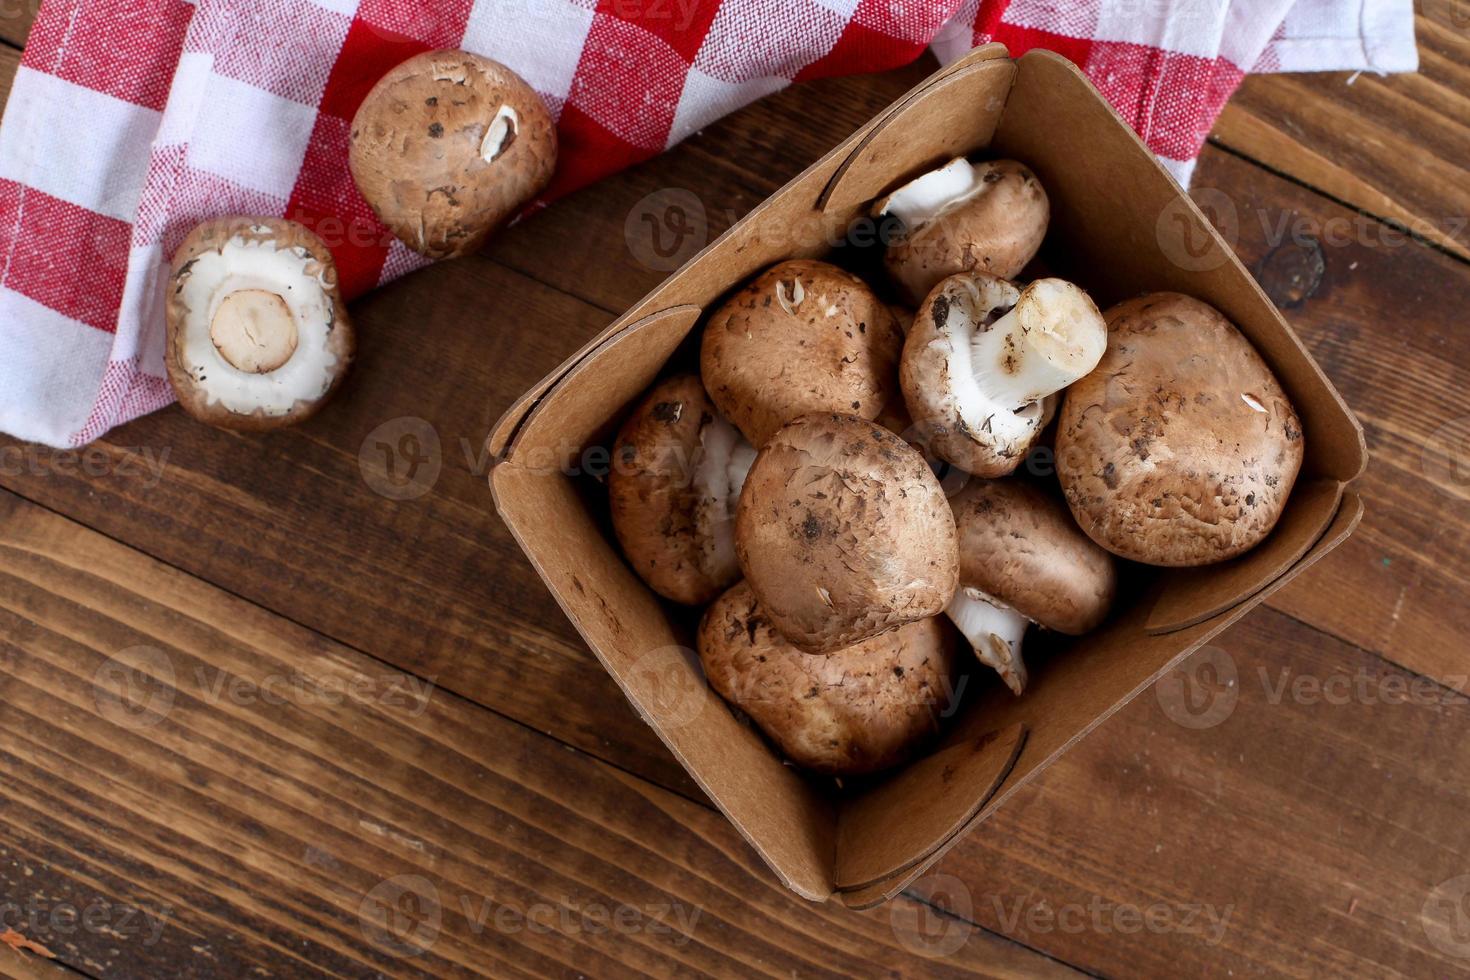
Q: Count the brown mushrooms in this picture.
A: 10